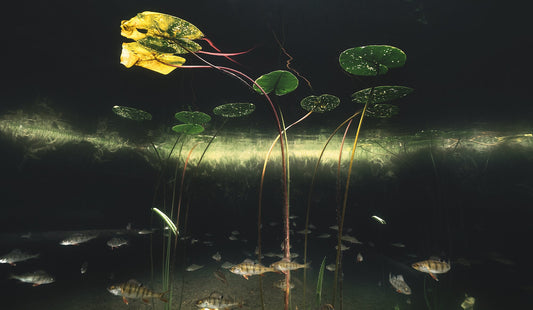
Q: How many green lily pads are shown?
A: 9